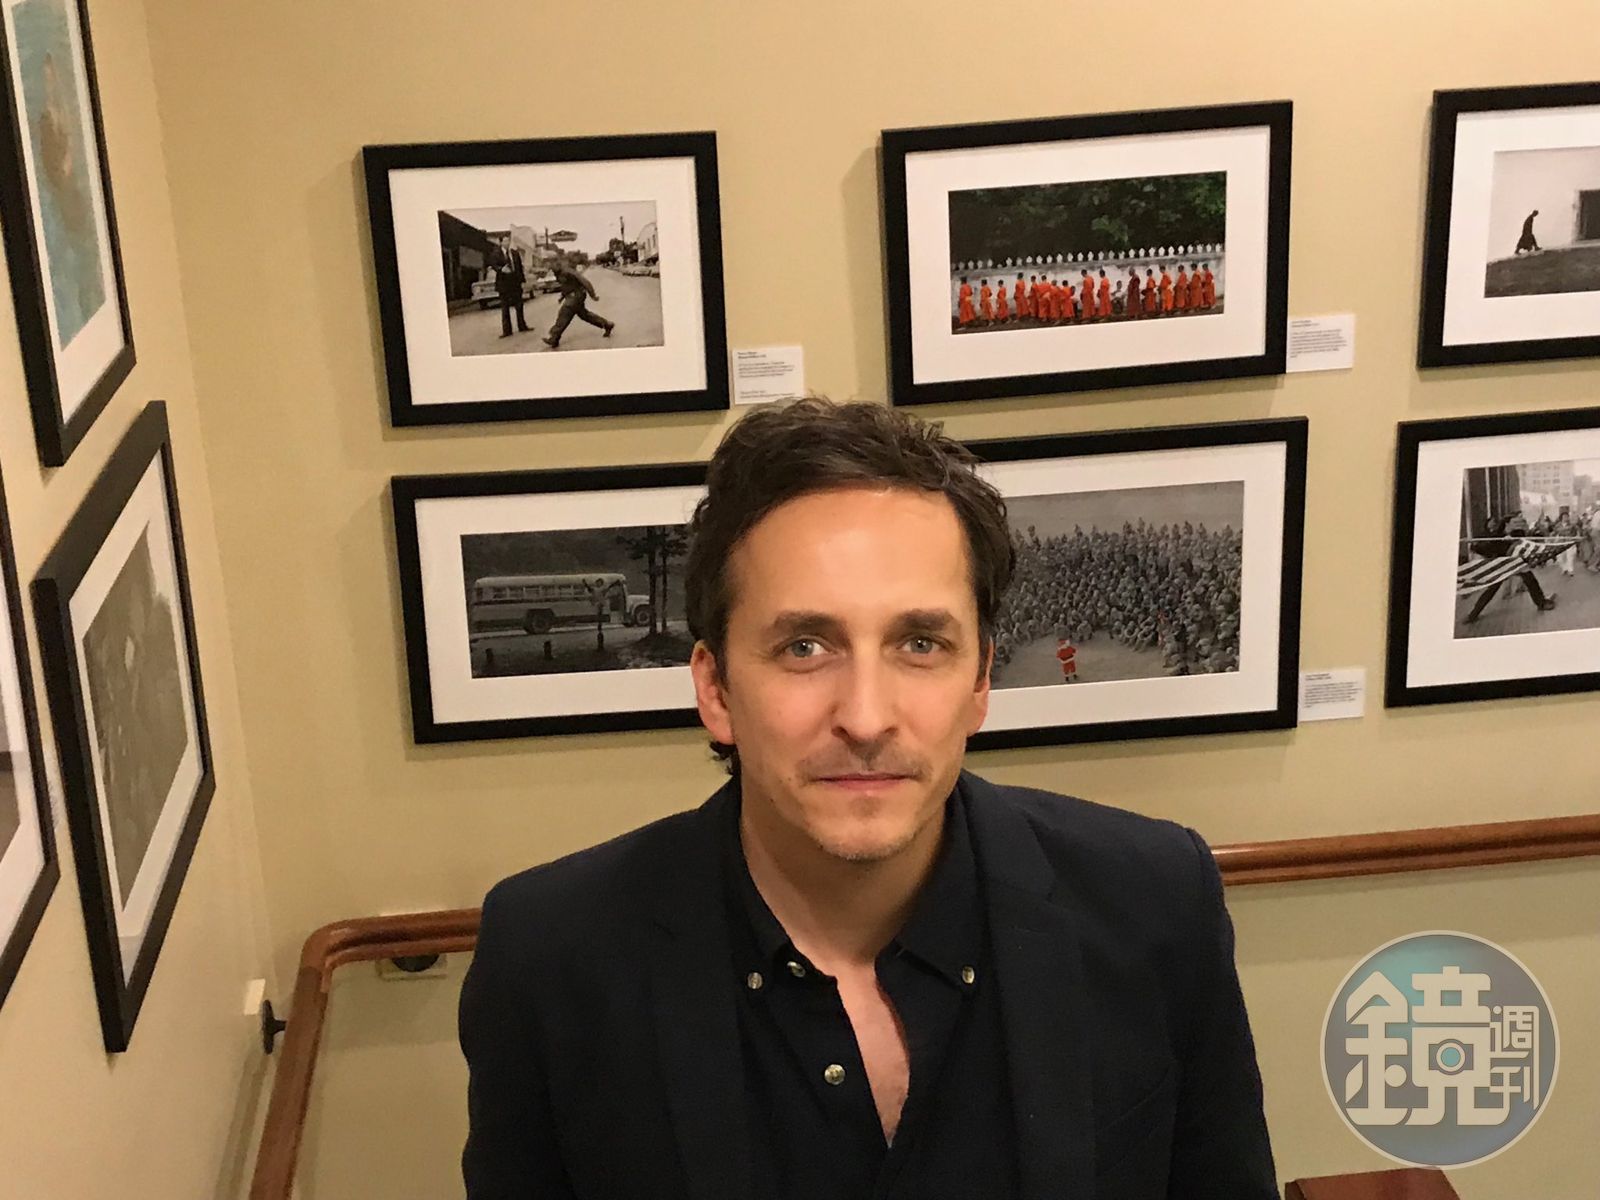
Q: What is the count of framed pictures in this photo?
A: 9